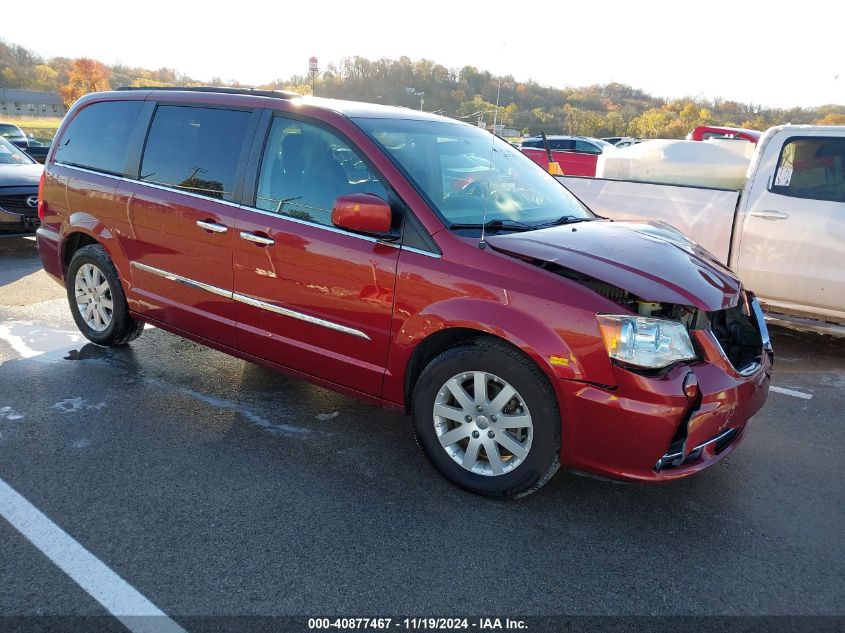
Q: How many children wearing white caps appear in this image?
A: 0